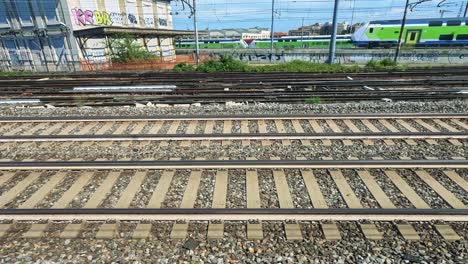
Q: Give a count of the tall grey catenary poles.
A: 4